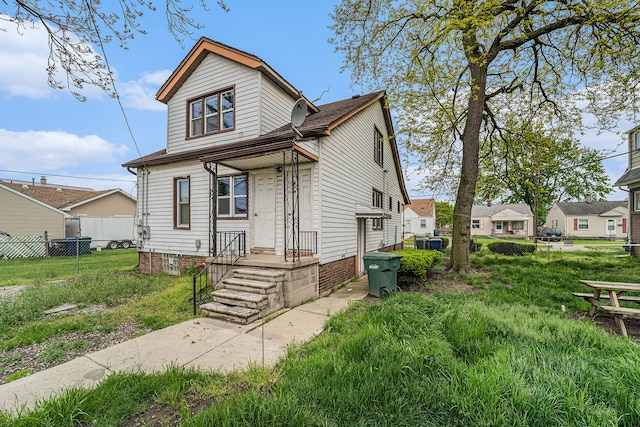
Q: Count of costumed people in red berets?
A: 0